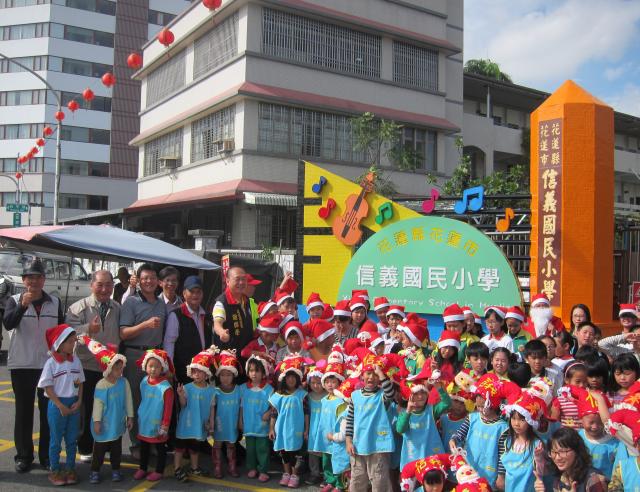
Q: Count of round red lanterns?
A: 14